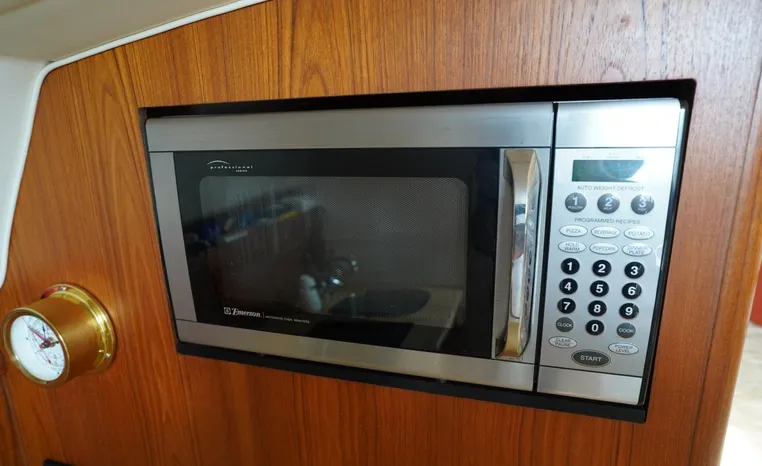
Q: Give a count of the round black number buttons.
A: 10